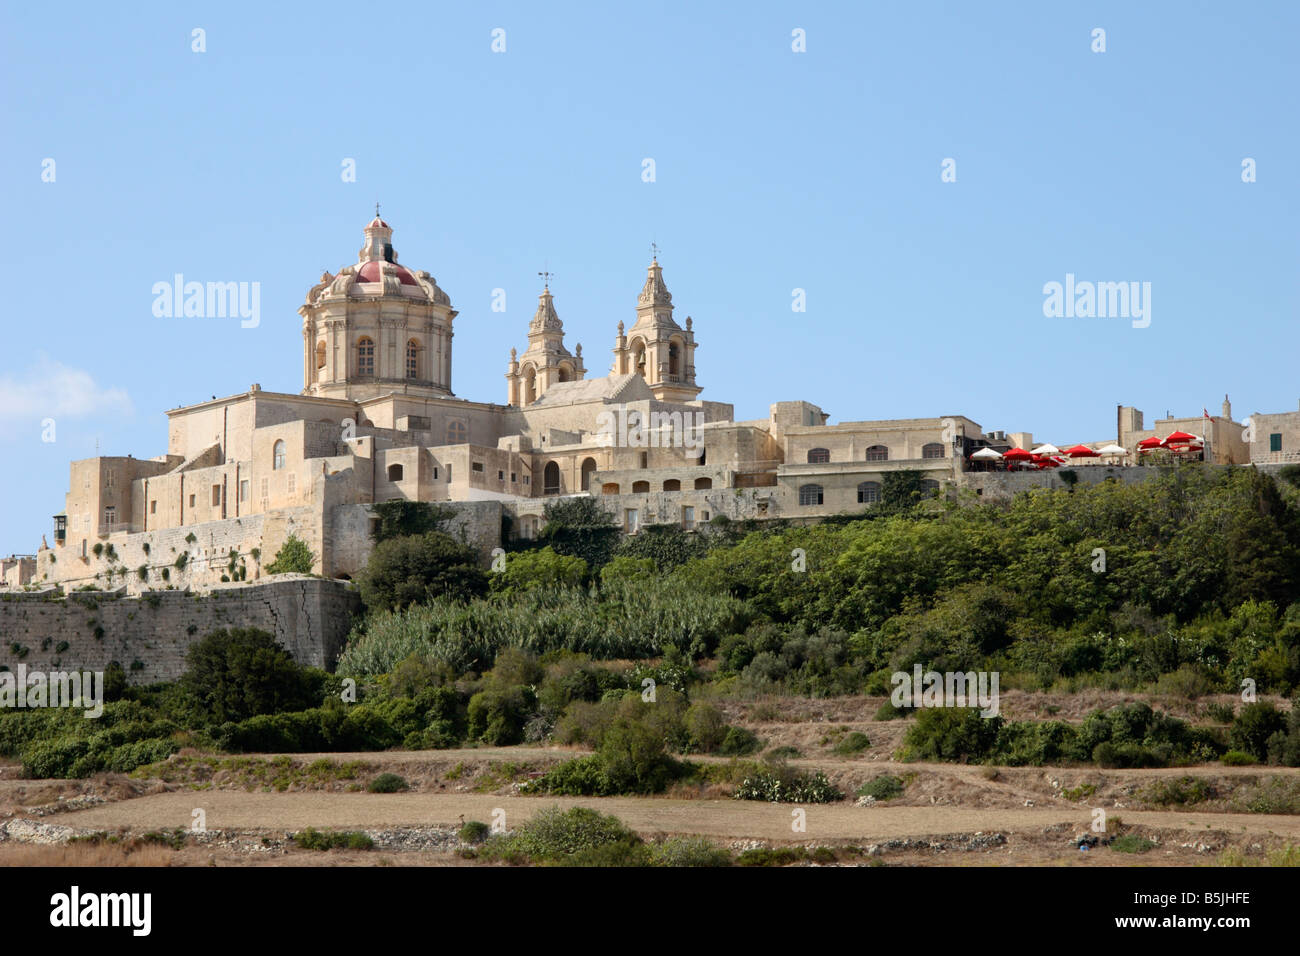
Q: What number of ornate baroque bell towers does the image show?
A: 2